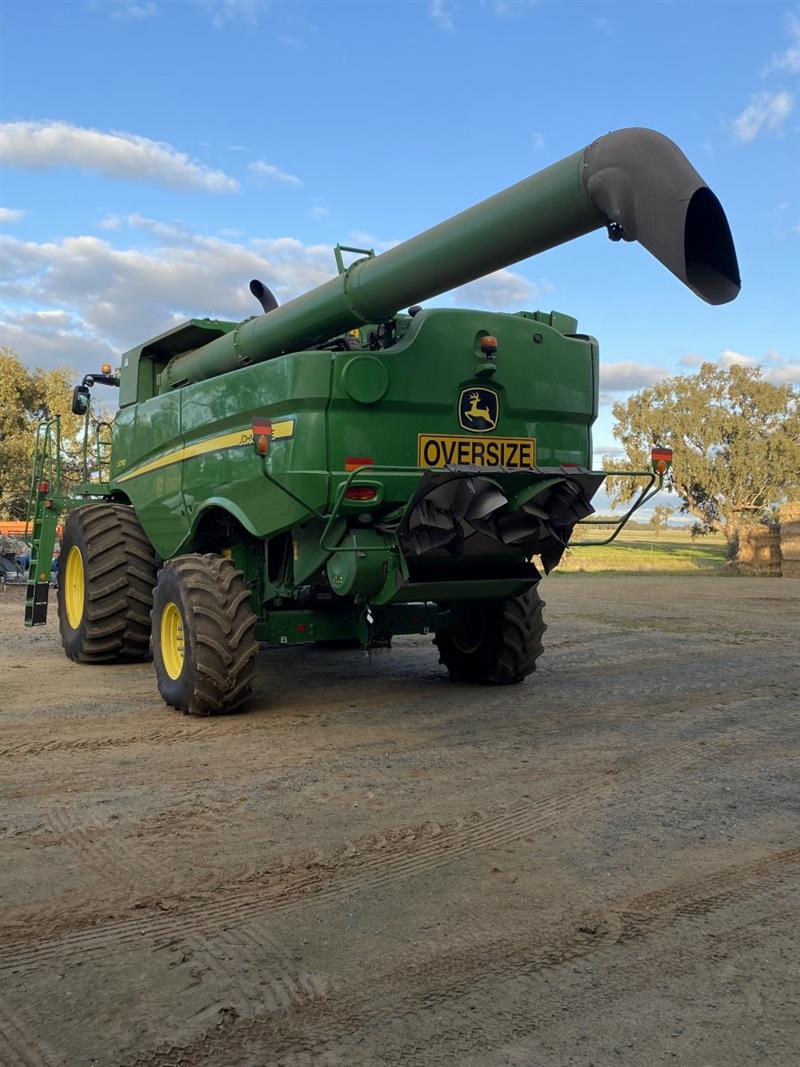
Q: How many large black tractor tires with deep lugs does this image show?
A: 3